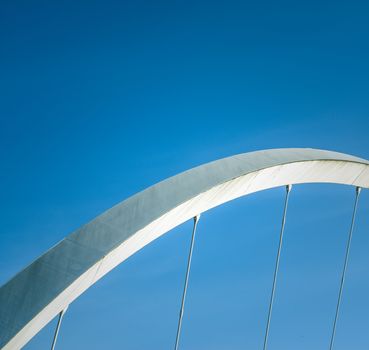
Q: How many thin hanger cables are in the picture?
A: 4